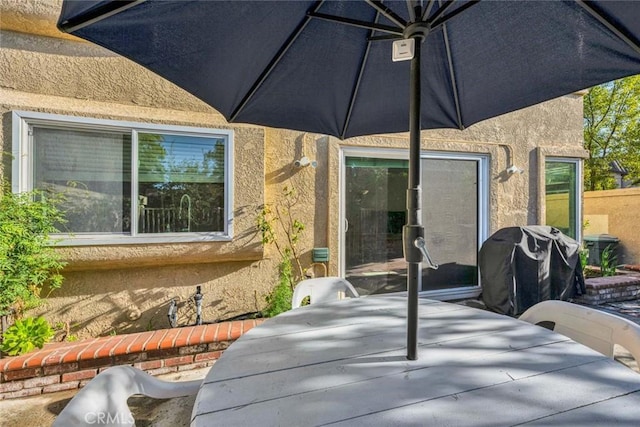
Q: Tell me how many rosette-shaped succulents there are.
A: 1